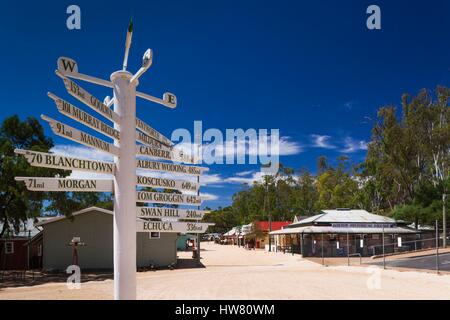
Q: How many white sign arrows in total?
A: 13